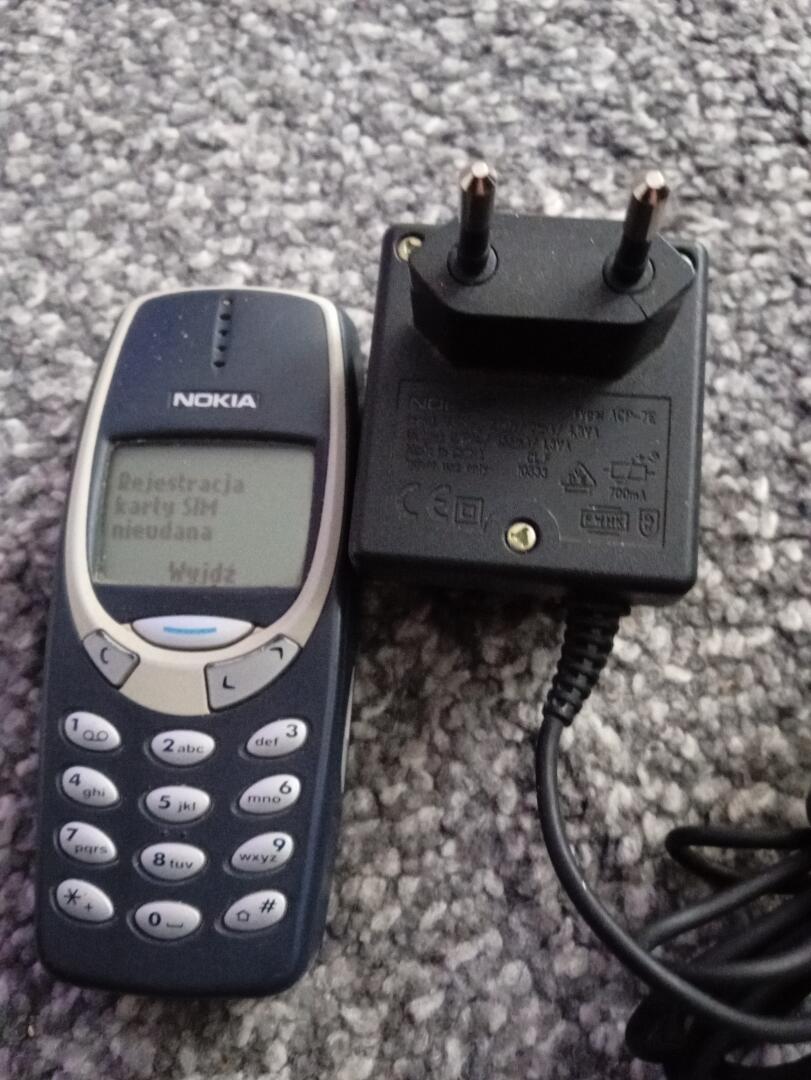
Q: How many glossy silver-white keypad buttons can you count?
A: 12